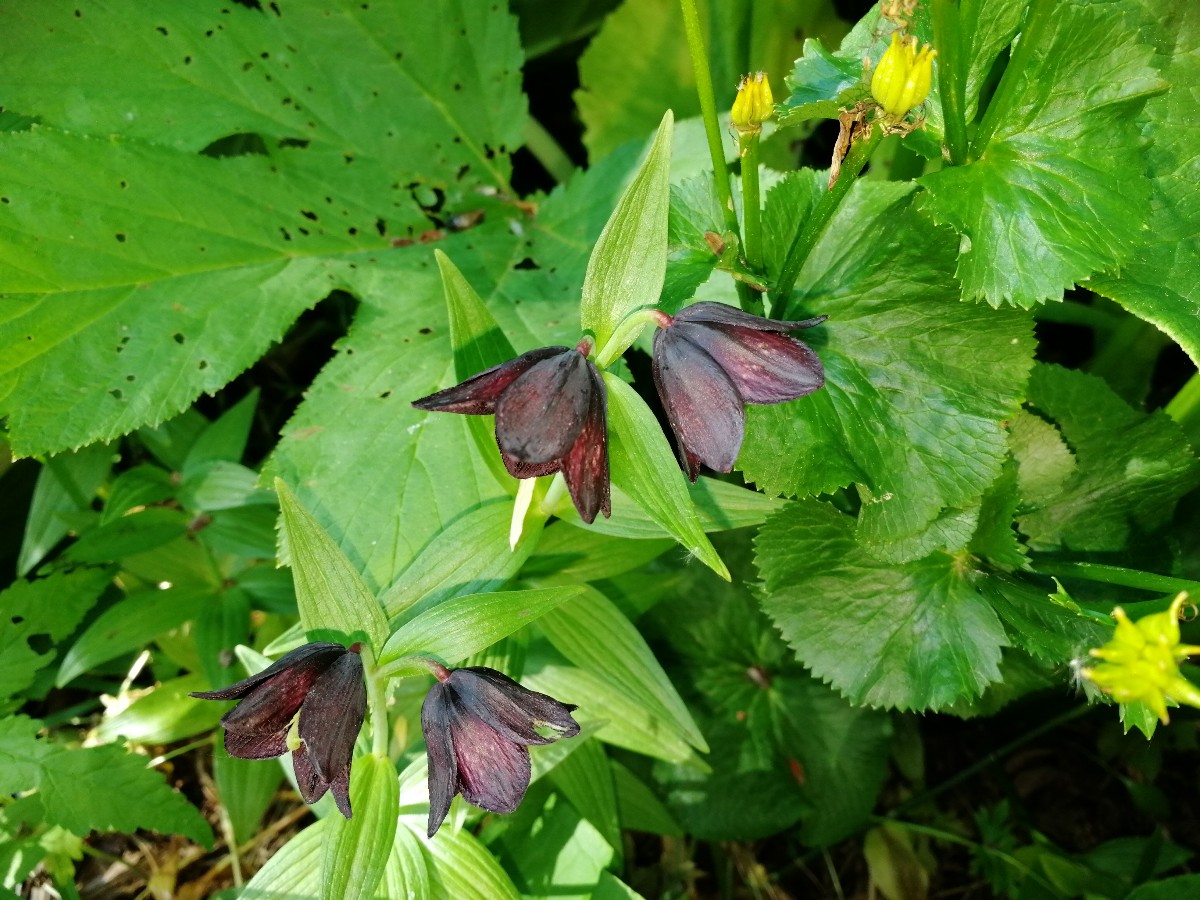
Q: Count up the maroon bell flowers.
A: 4